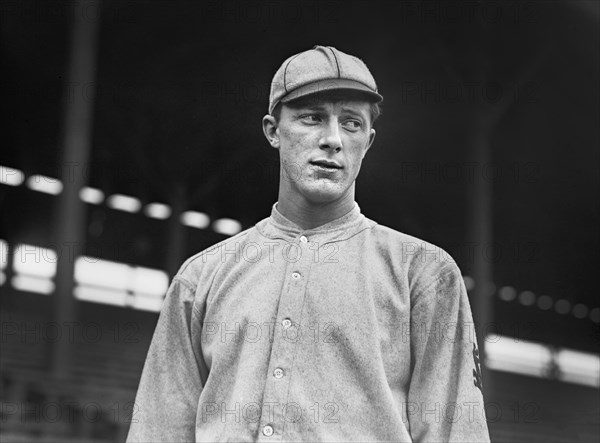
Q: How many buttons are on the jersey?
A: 5